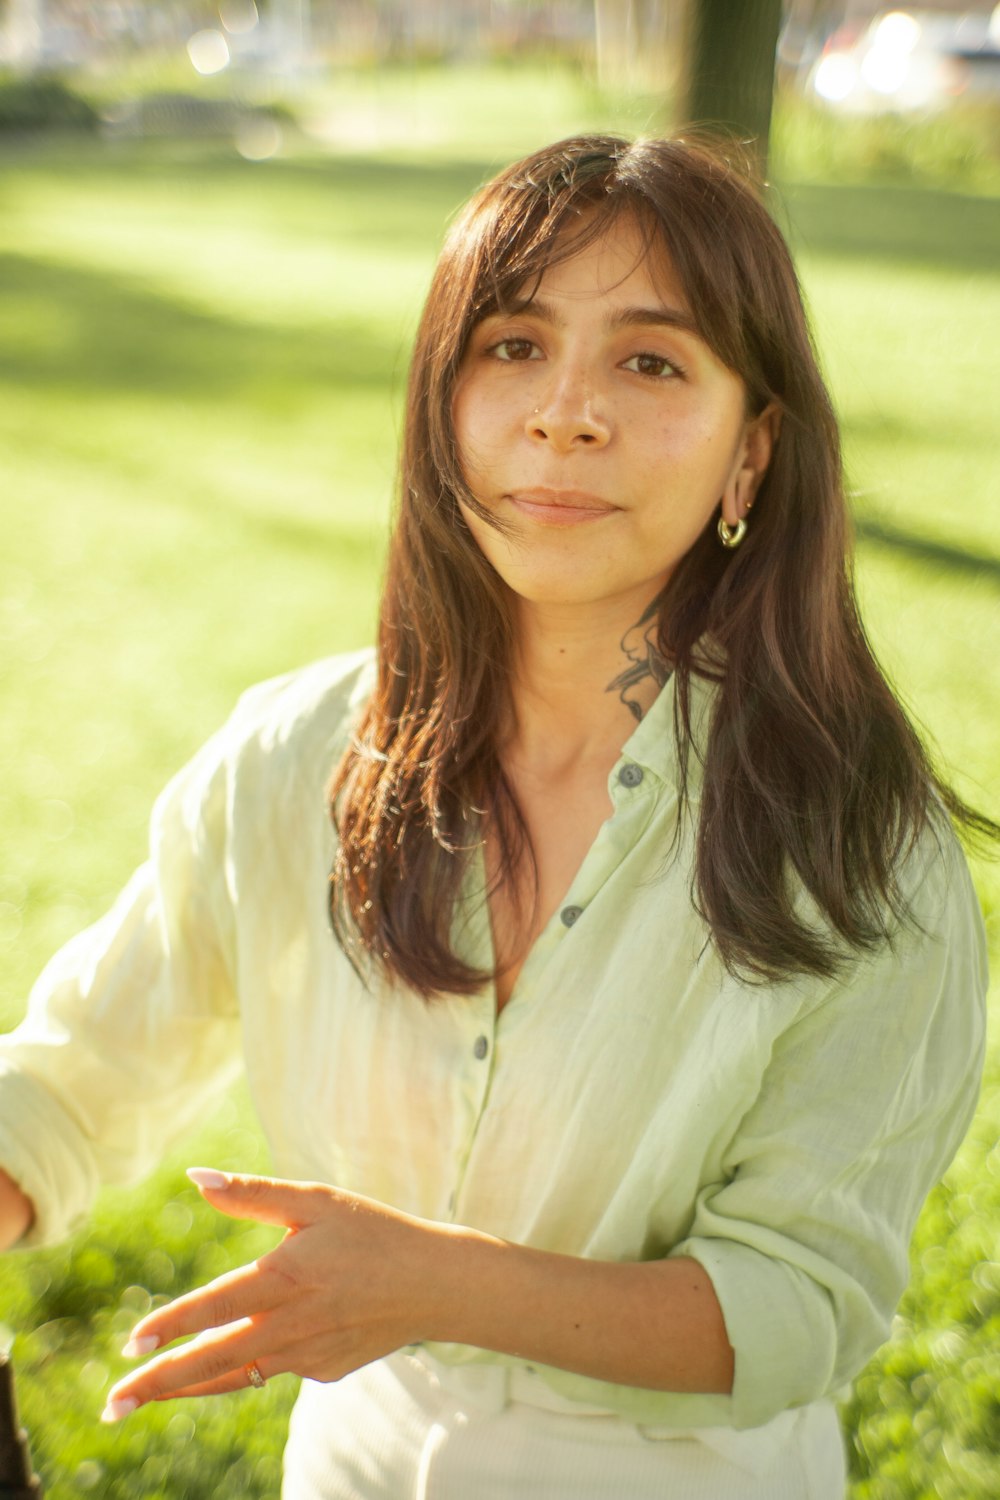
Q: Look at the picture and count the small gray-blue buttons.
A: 3